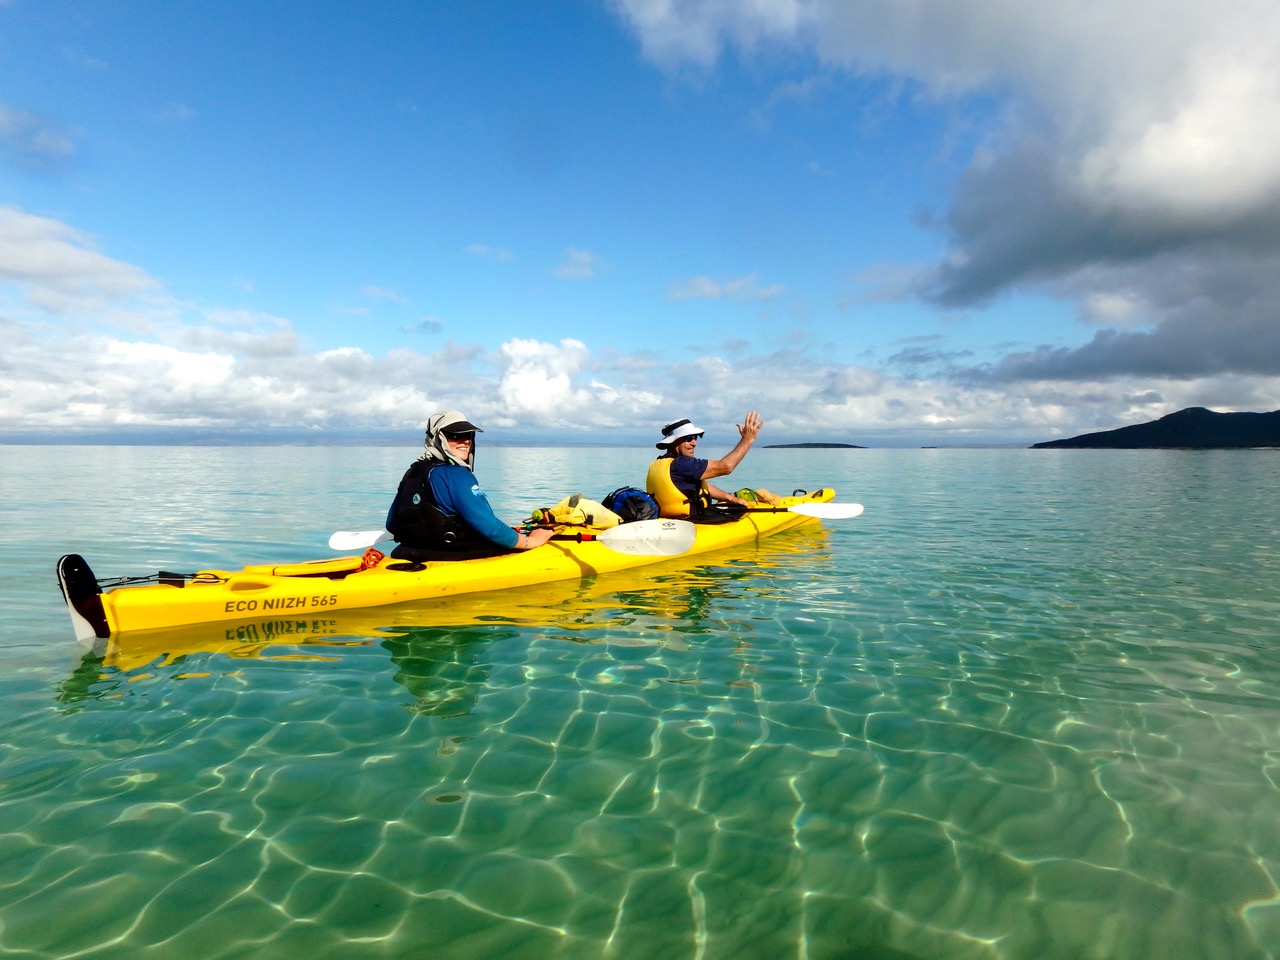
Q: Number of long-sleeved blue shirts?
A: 1